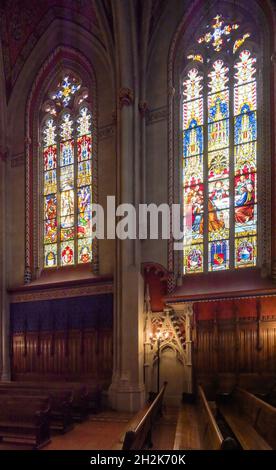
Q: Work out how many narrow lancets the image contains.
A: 6